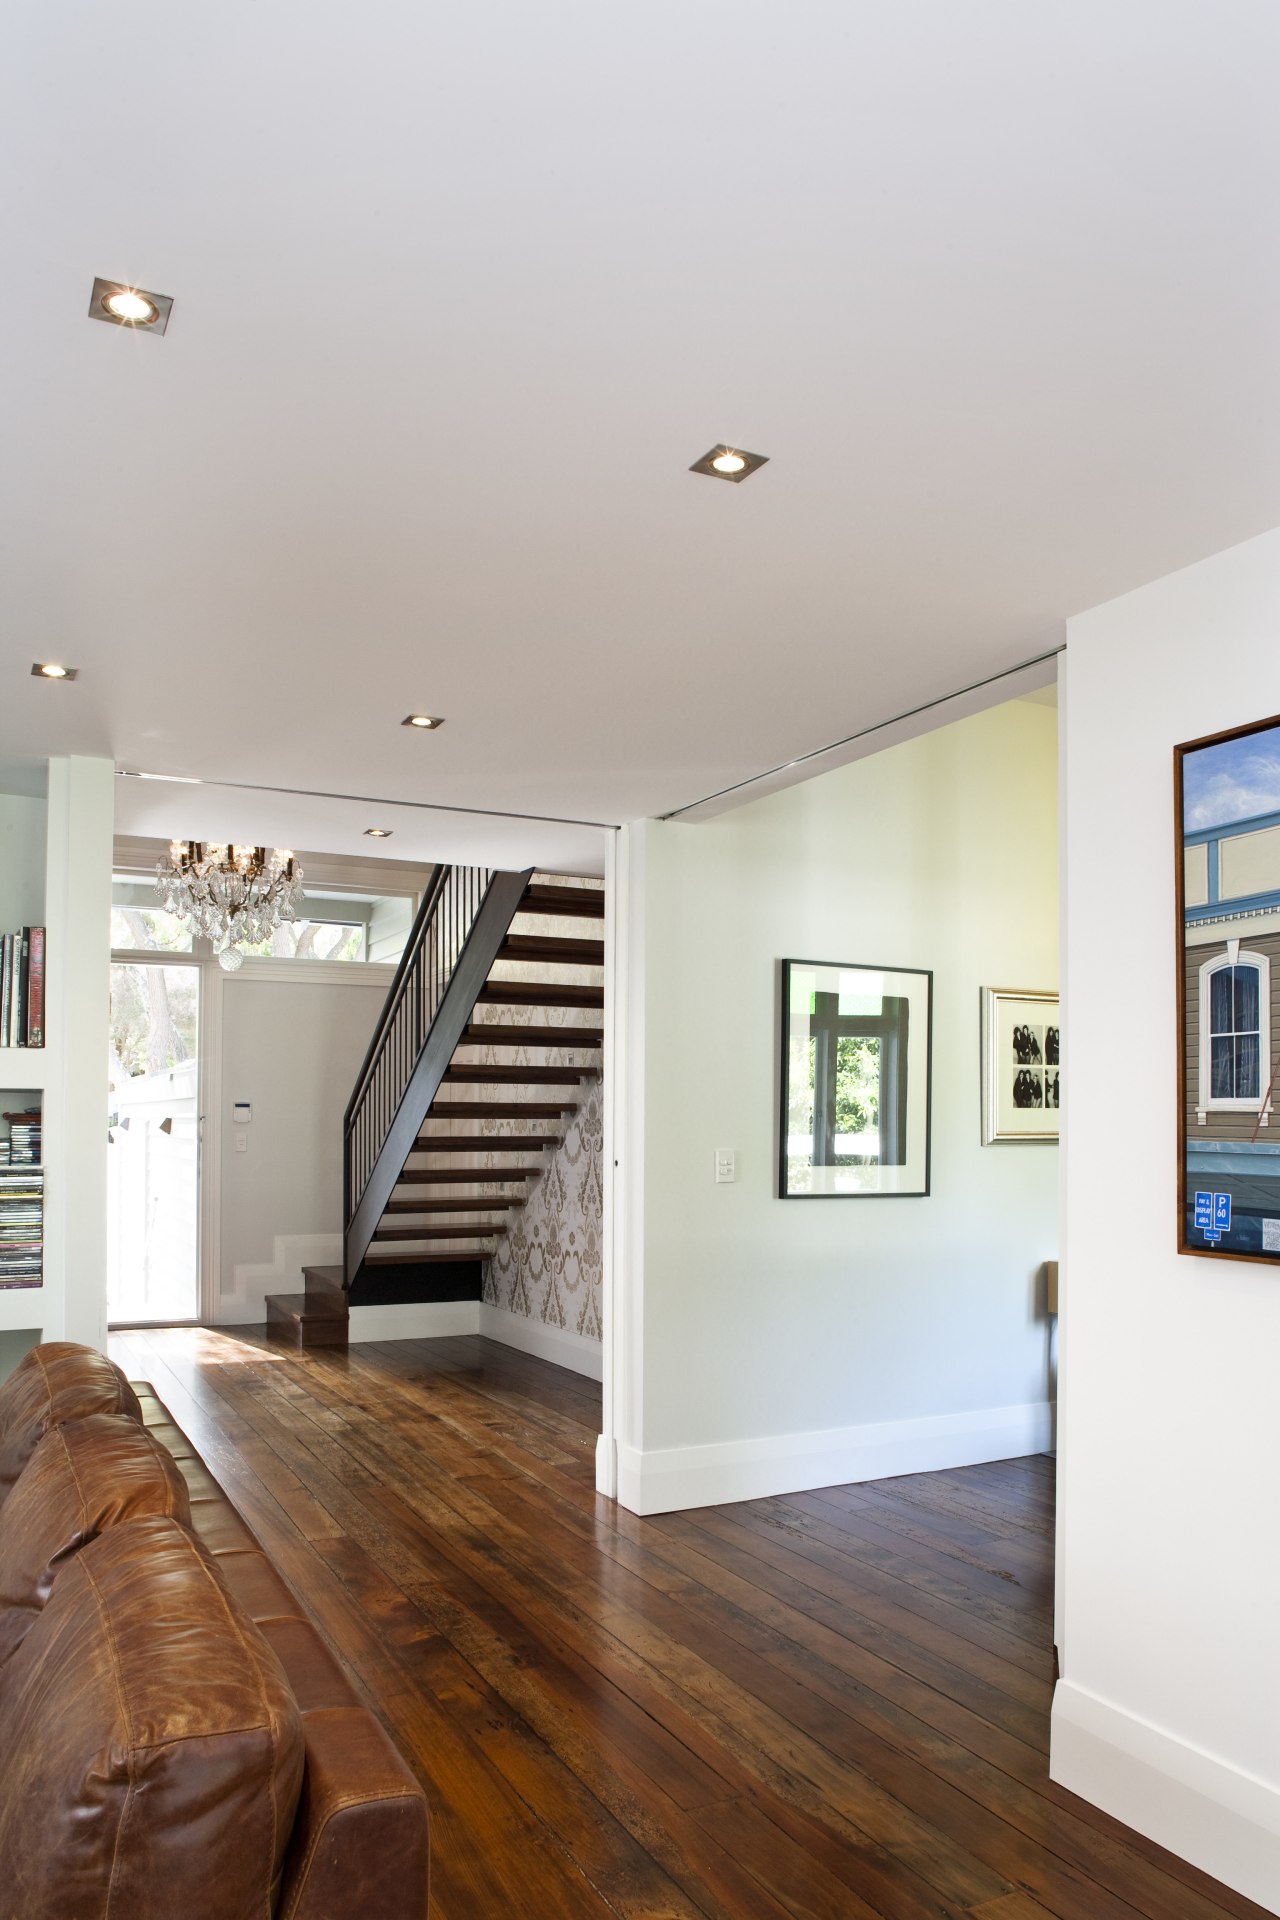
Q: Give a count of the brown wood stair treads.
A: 13